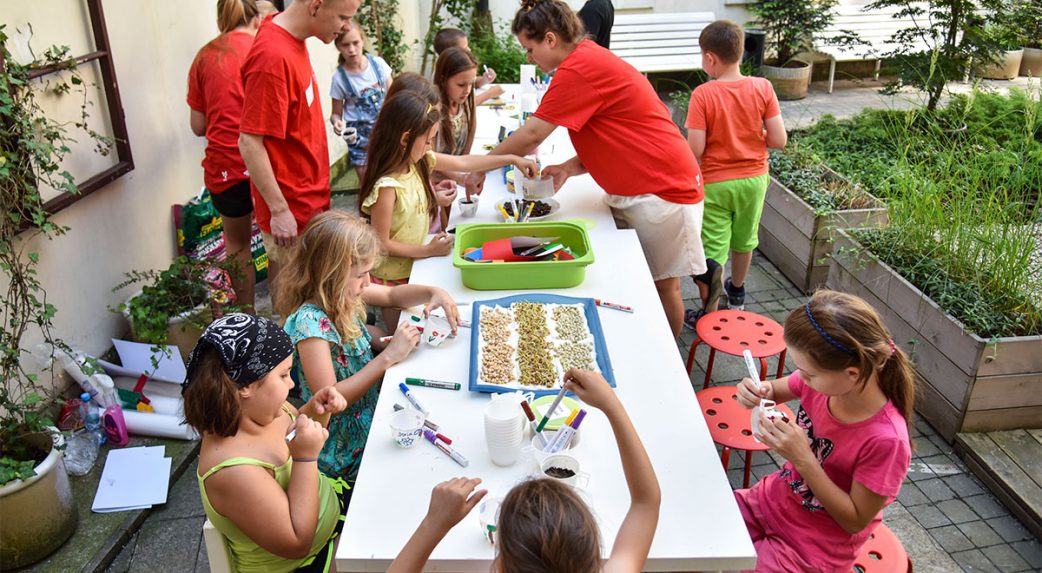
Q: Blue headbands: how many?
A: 1